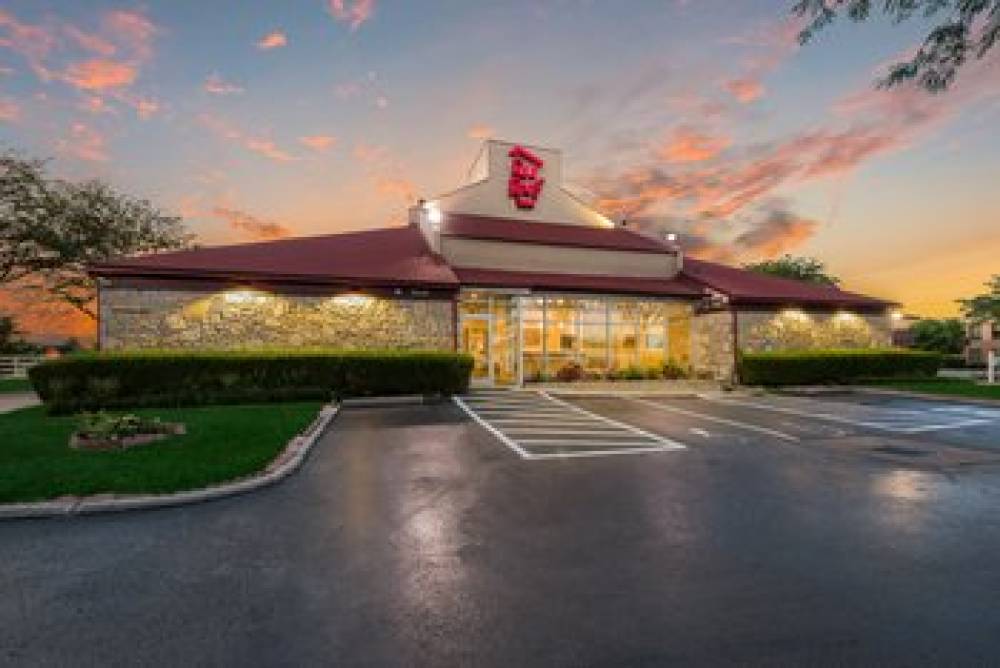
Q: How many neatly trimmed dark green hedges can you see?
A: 2